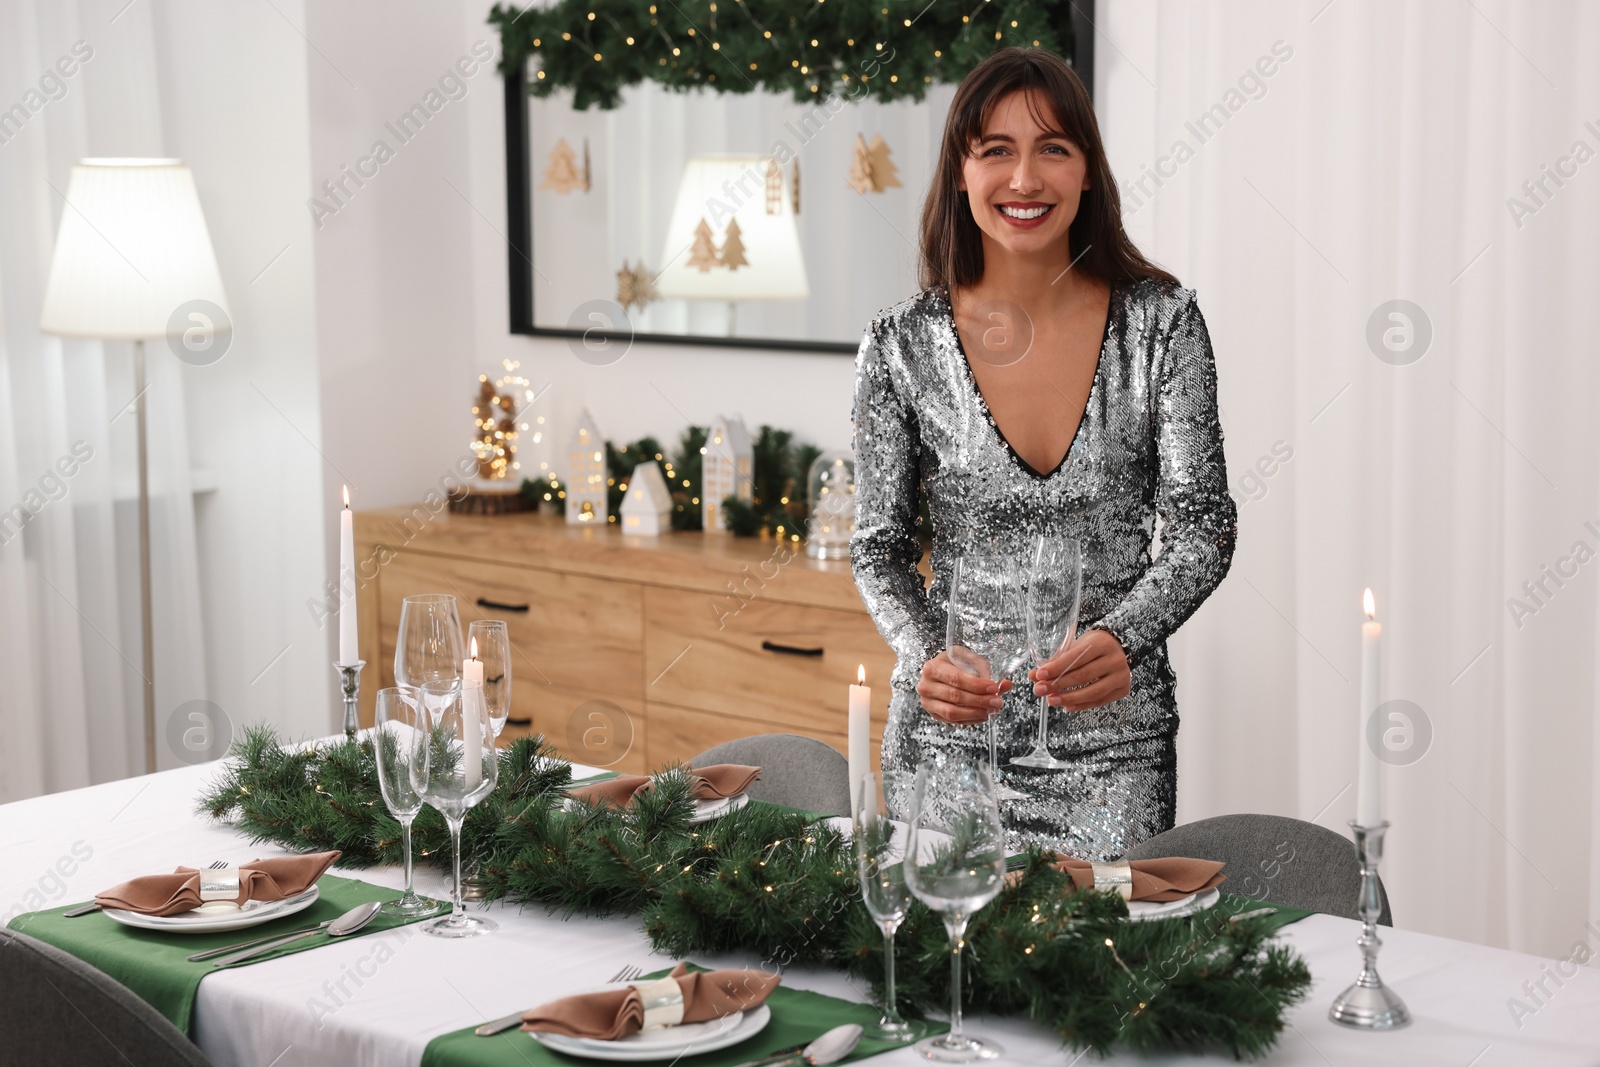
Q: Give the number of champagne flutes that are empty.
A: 4